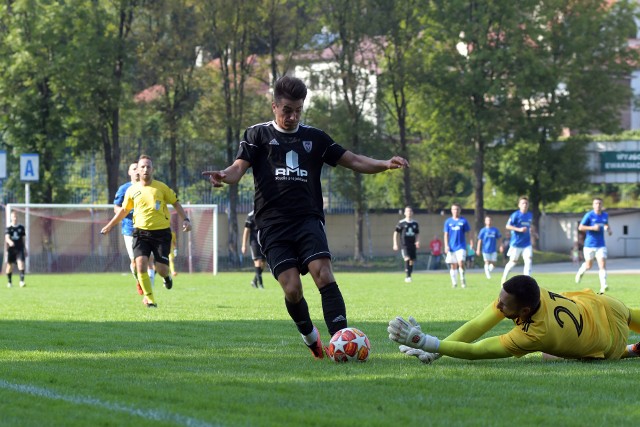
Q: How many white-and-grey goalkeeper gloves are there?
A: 2